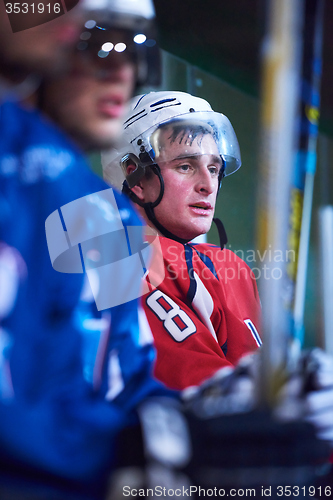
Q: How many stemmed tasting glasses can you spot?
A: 0